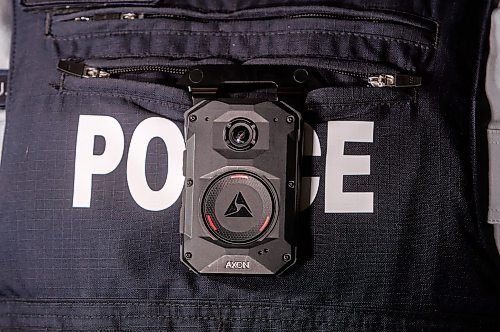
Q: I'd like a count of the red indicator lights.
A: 3